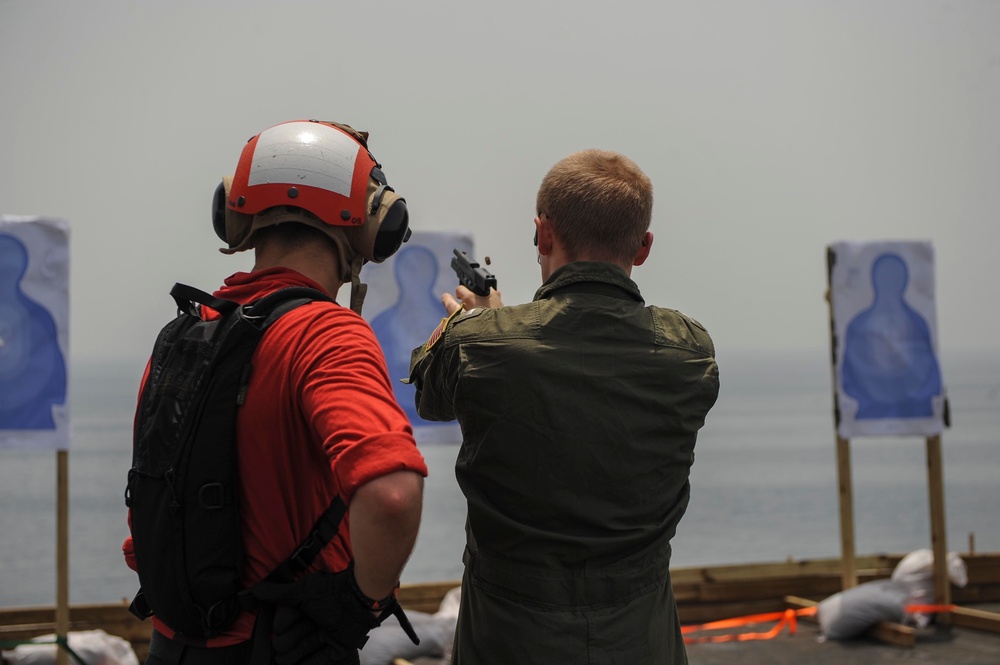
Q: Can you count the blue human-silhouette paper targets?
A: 3